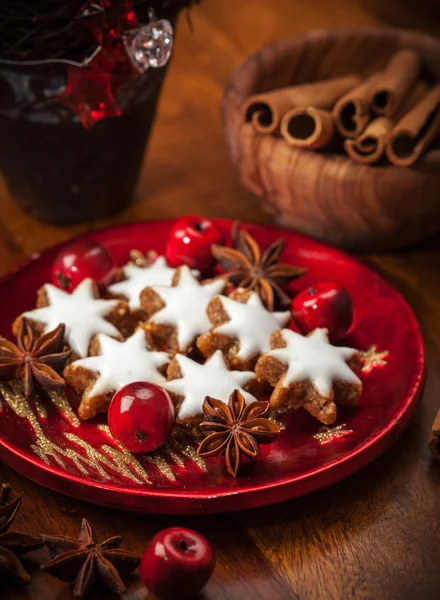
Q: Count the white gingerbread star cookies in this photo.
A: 7